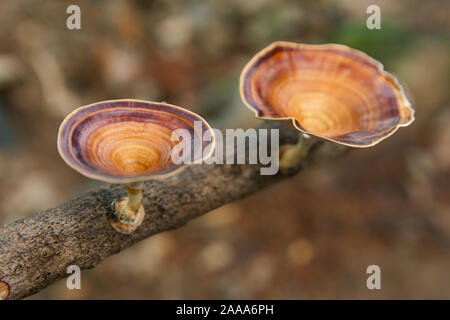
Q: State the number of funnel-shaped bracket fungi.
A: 2